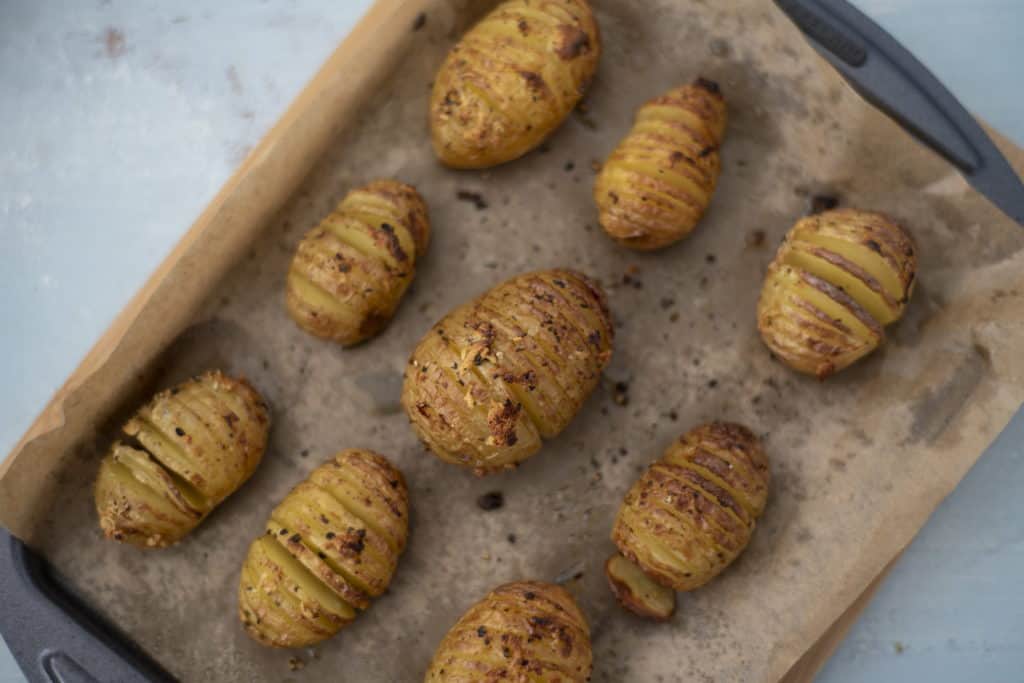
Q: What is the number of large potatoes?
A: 1